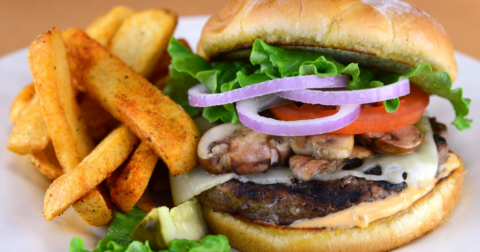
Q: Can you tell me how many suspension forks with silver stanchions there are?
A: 0